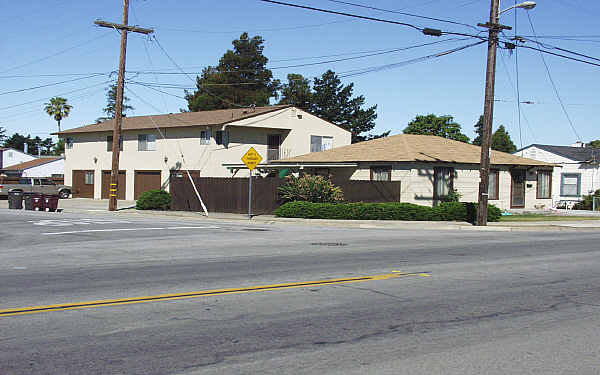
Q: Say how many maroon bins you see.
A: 2